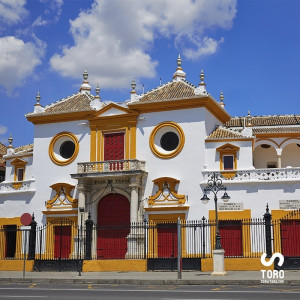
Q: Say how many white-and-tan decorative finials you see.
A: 9